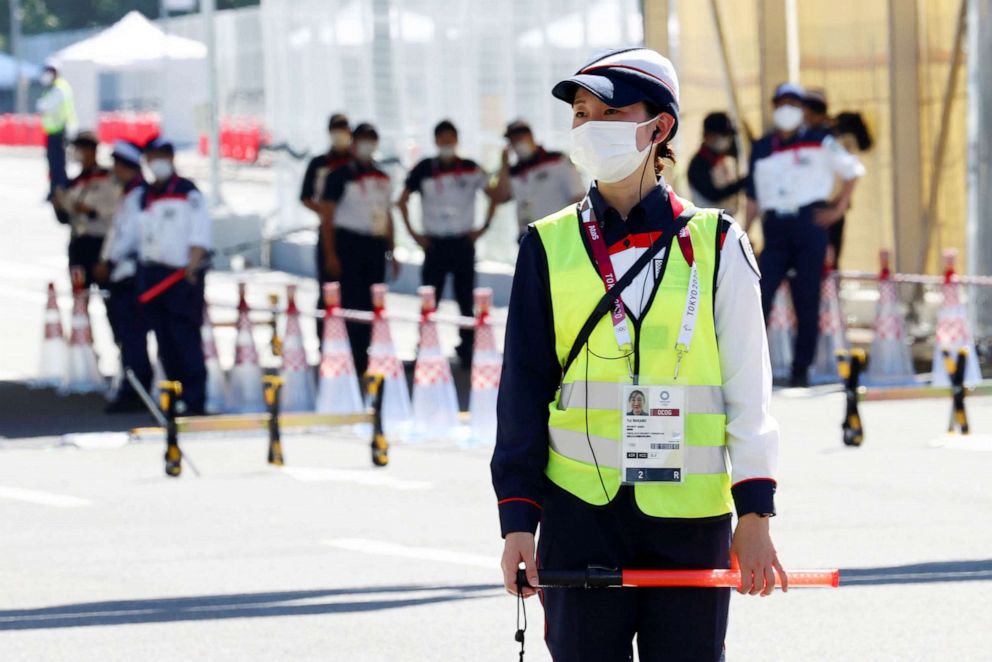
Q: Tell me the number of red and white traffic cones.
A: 13